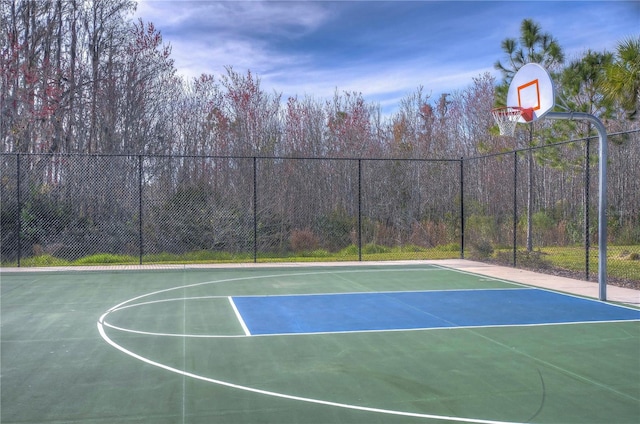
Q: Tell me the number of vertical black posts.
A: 7